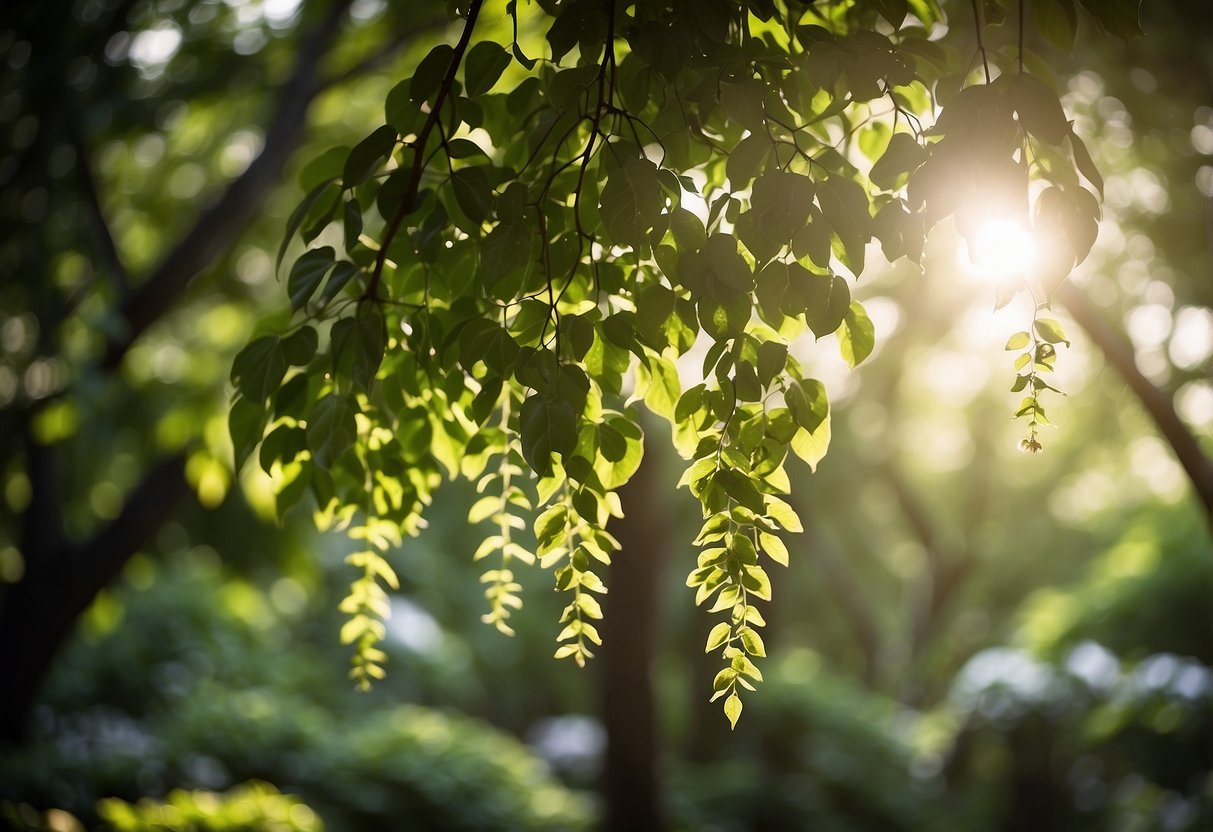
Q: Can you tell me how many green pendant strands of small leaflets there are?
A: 5